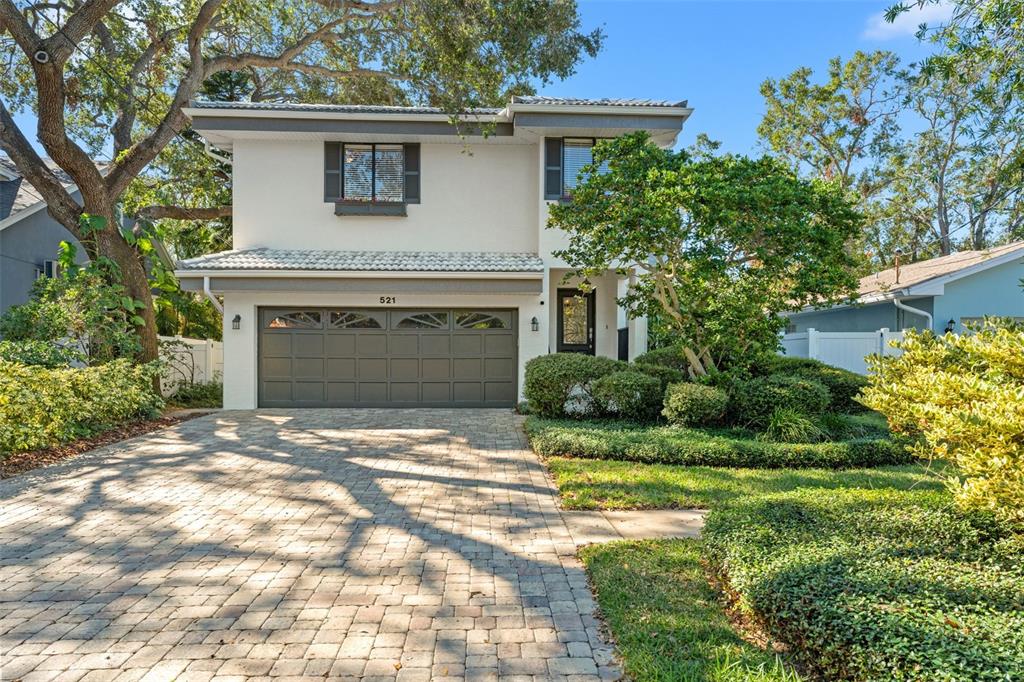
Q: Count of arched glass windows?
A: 4